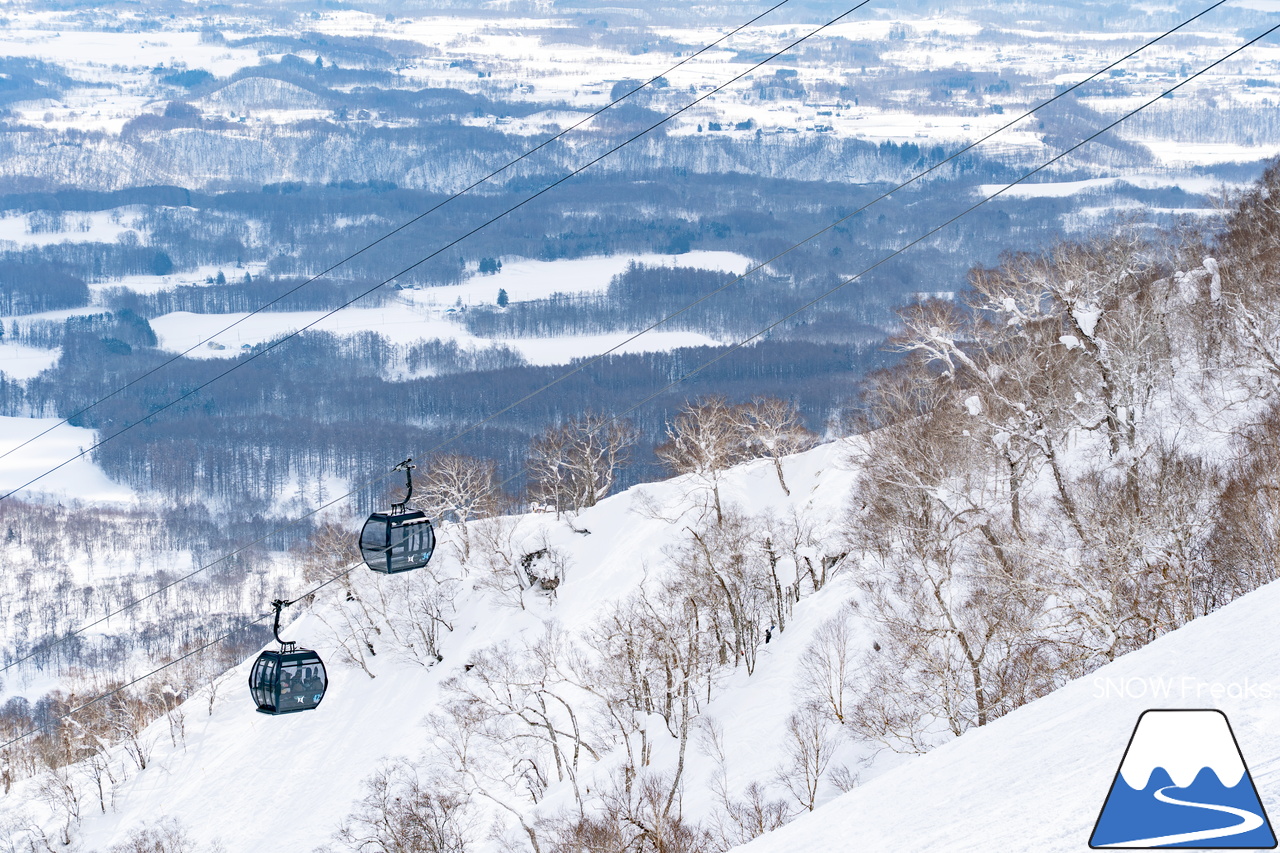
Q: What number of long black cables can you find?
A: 4